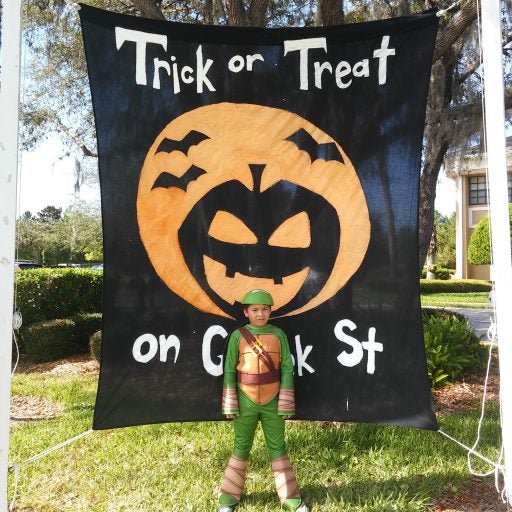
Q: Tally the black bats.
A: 3